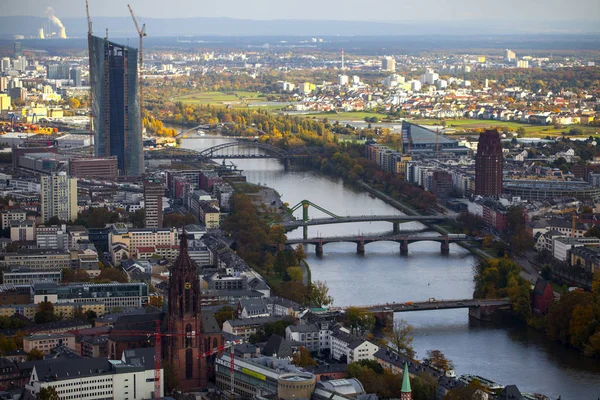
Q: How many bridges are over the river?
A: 5